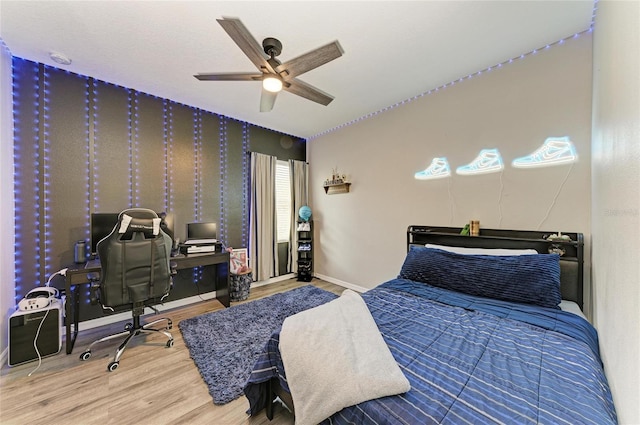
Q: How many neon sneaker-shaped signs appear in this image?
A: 3